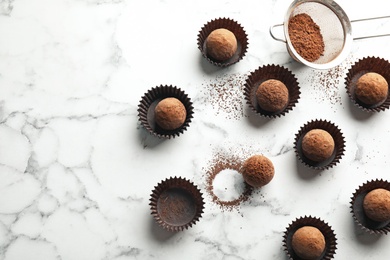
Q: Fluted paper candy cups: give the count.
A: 8